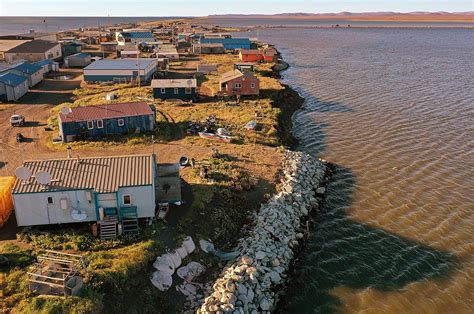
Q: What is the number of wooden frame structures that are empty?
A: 1